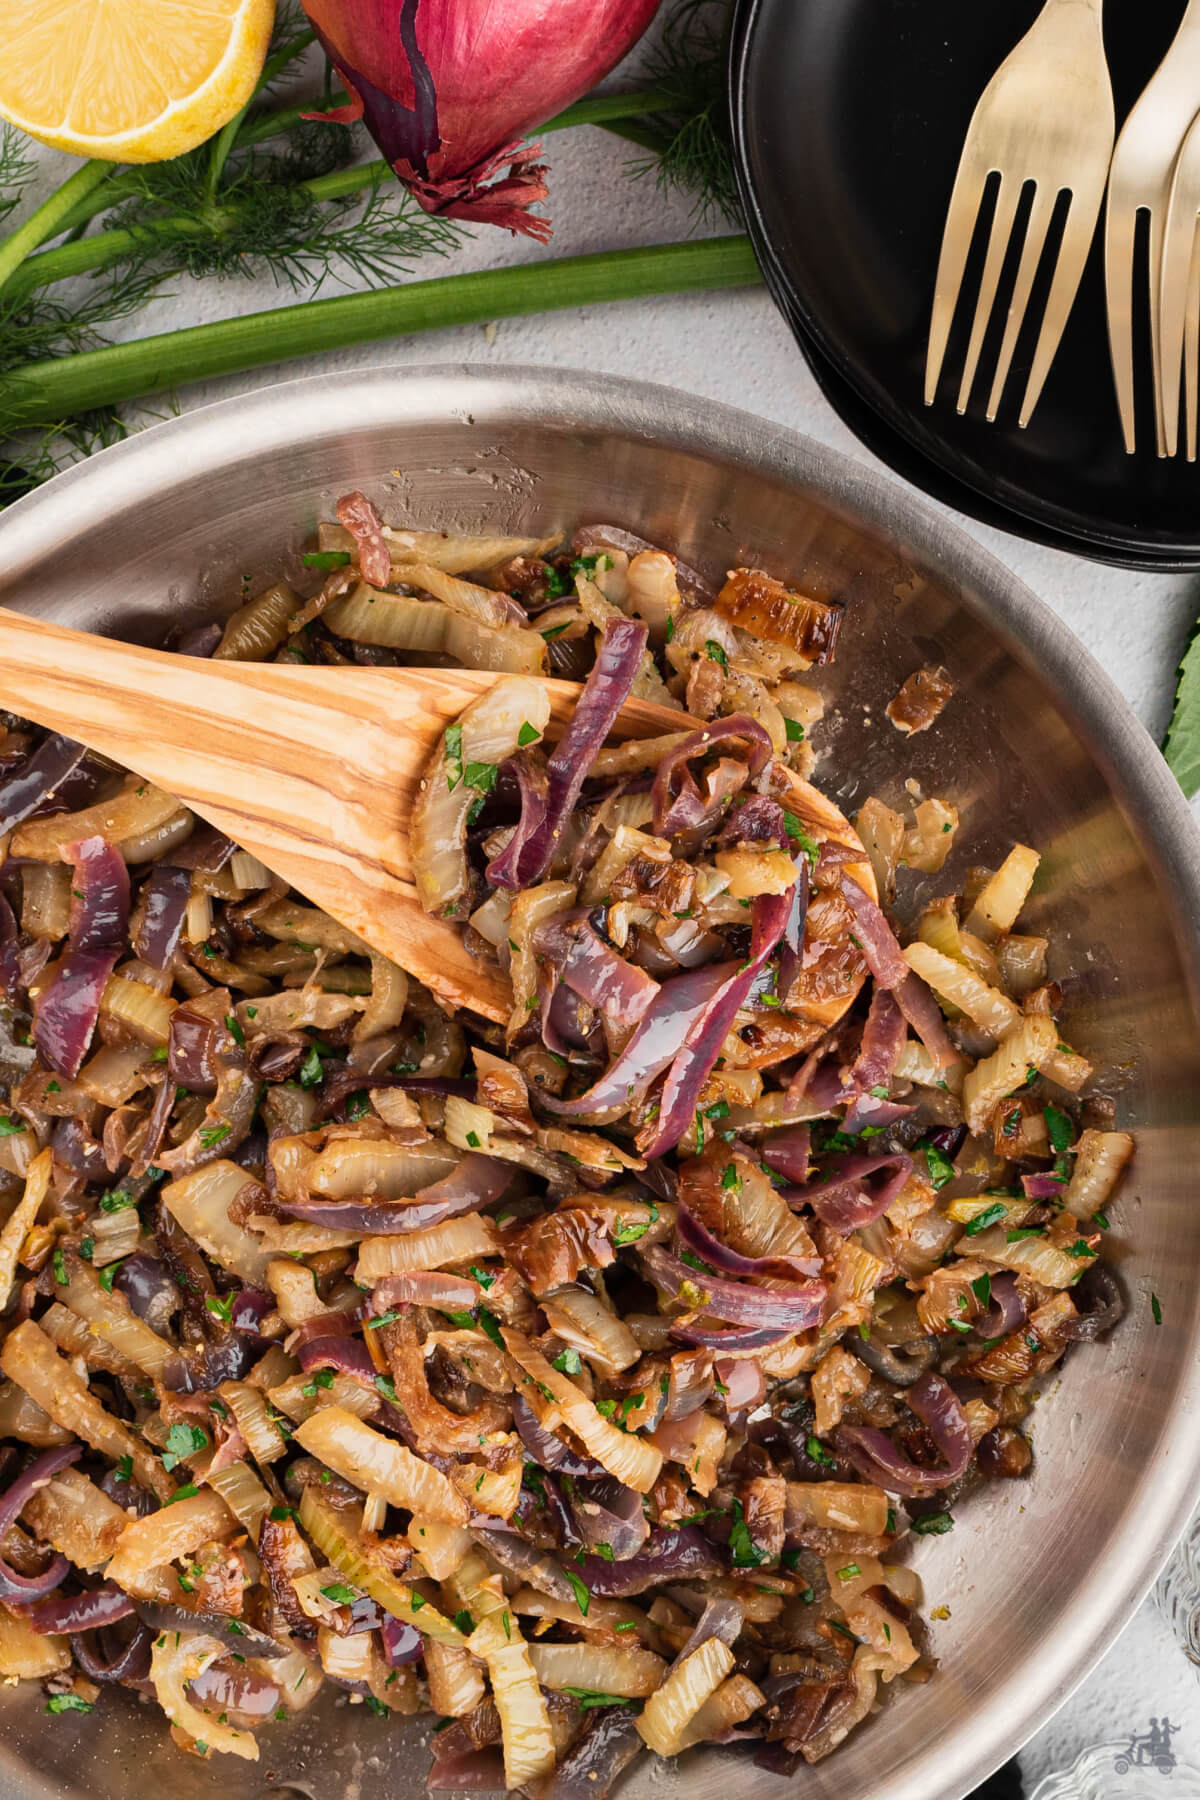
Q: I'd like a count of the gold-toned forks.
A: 3